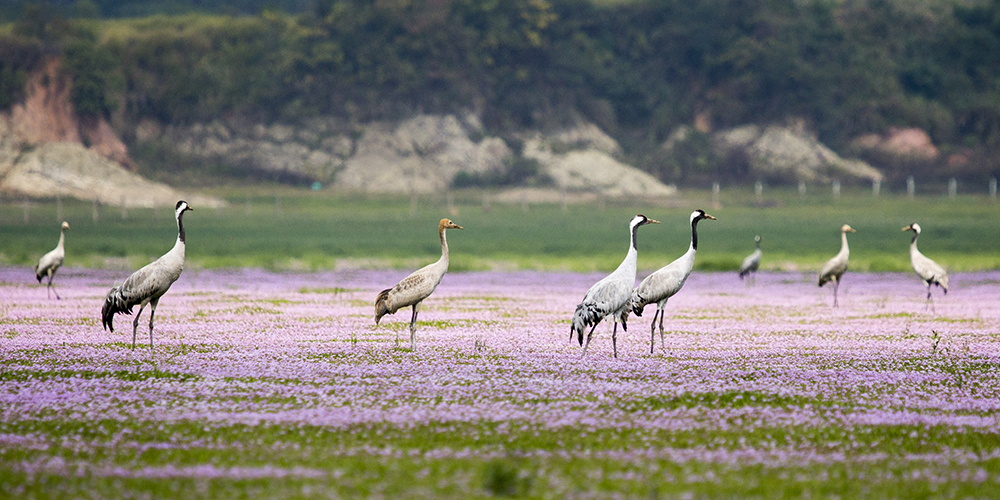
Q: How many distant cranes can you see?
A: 4